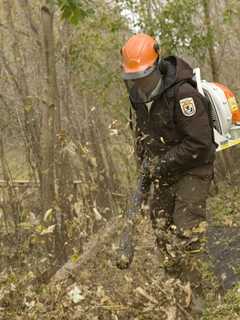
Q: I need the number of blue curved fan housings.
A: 0